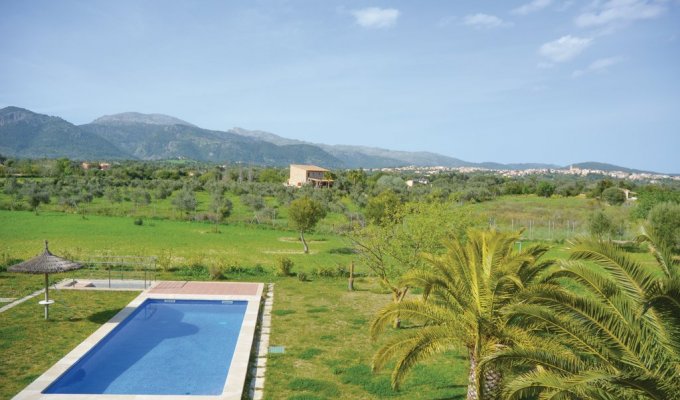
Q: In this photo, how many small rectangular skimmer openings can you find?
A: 2